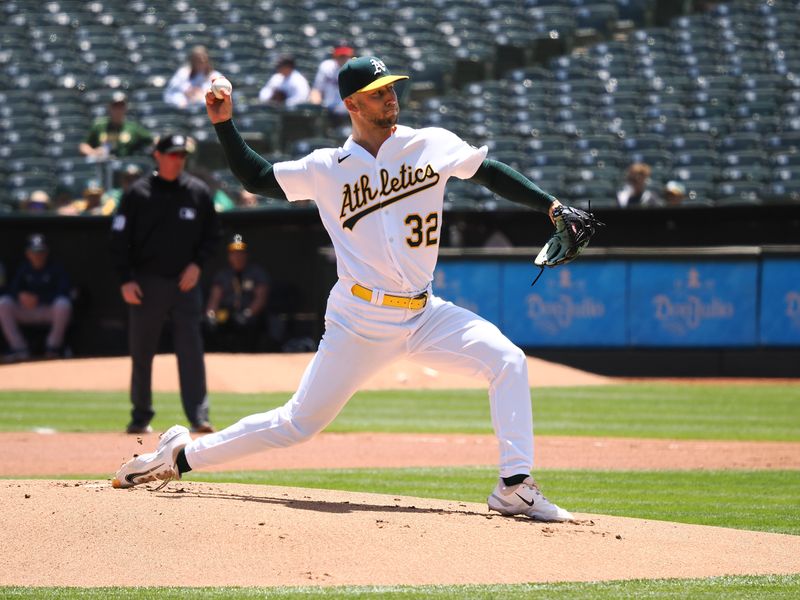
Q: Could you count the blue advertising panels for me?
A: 4